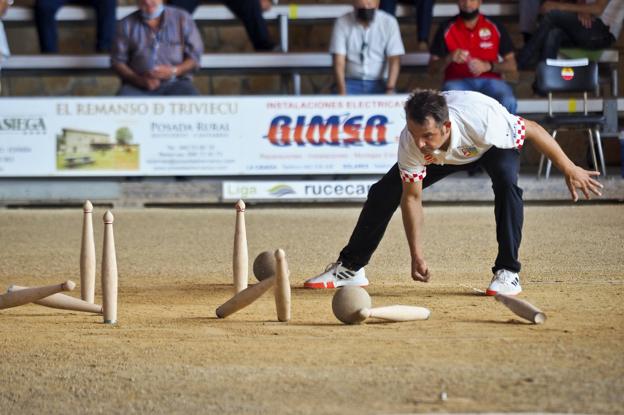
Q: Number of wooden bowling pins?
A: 9